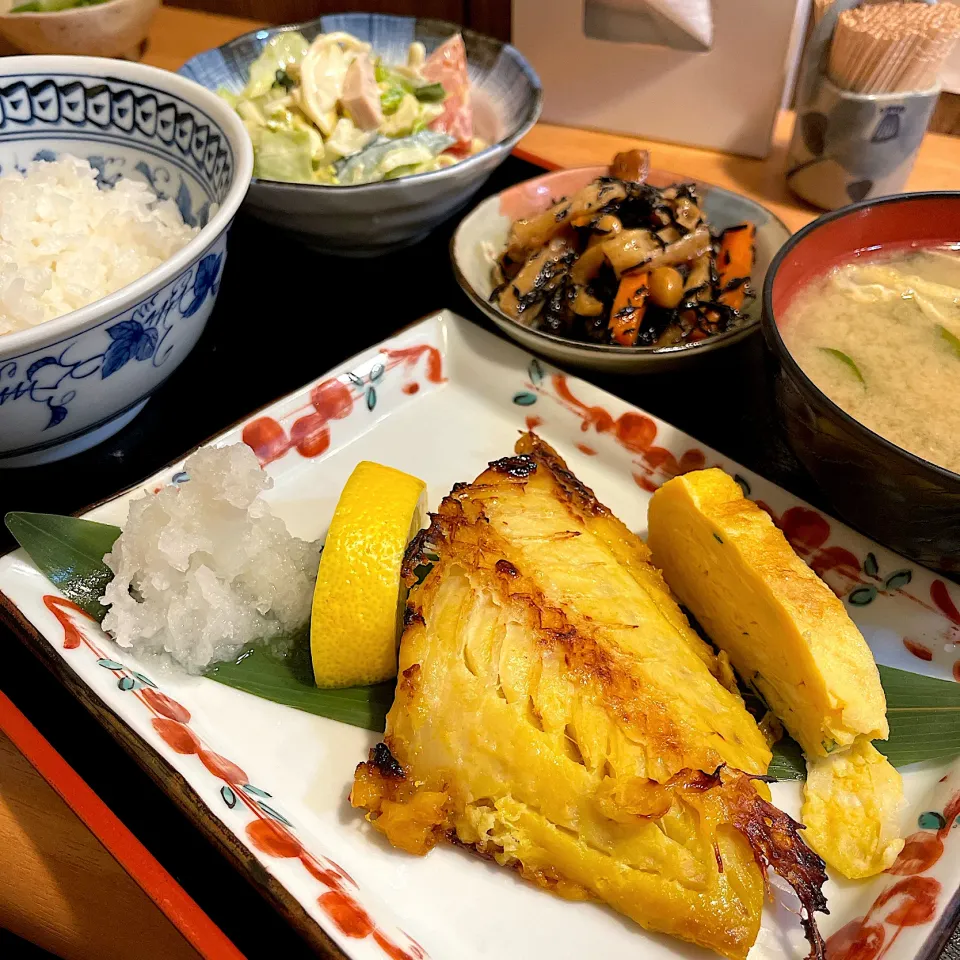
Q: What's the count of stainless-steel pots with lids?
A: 0